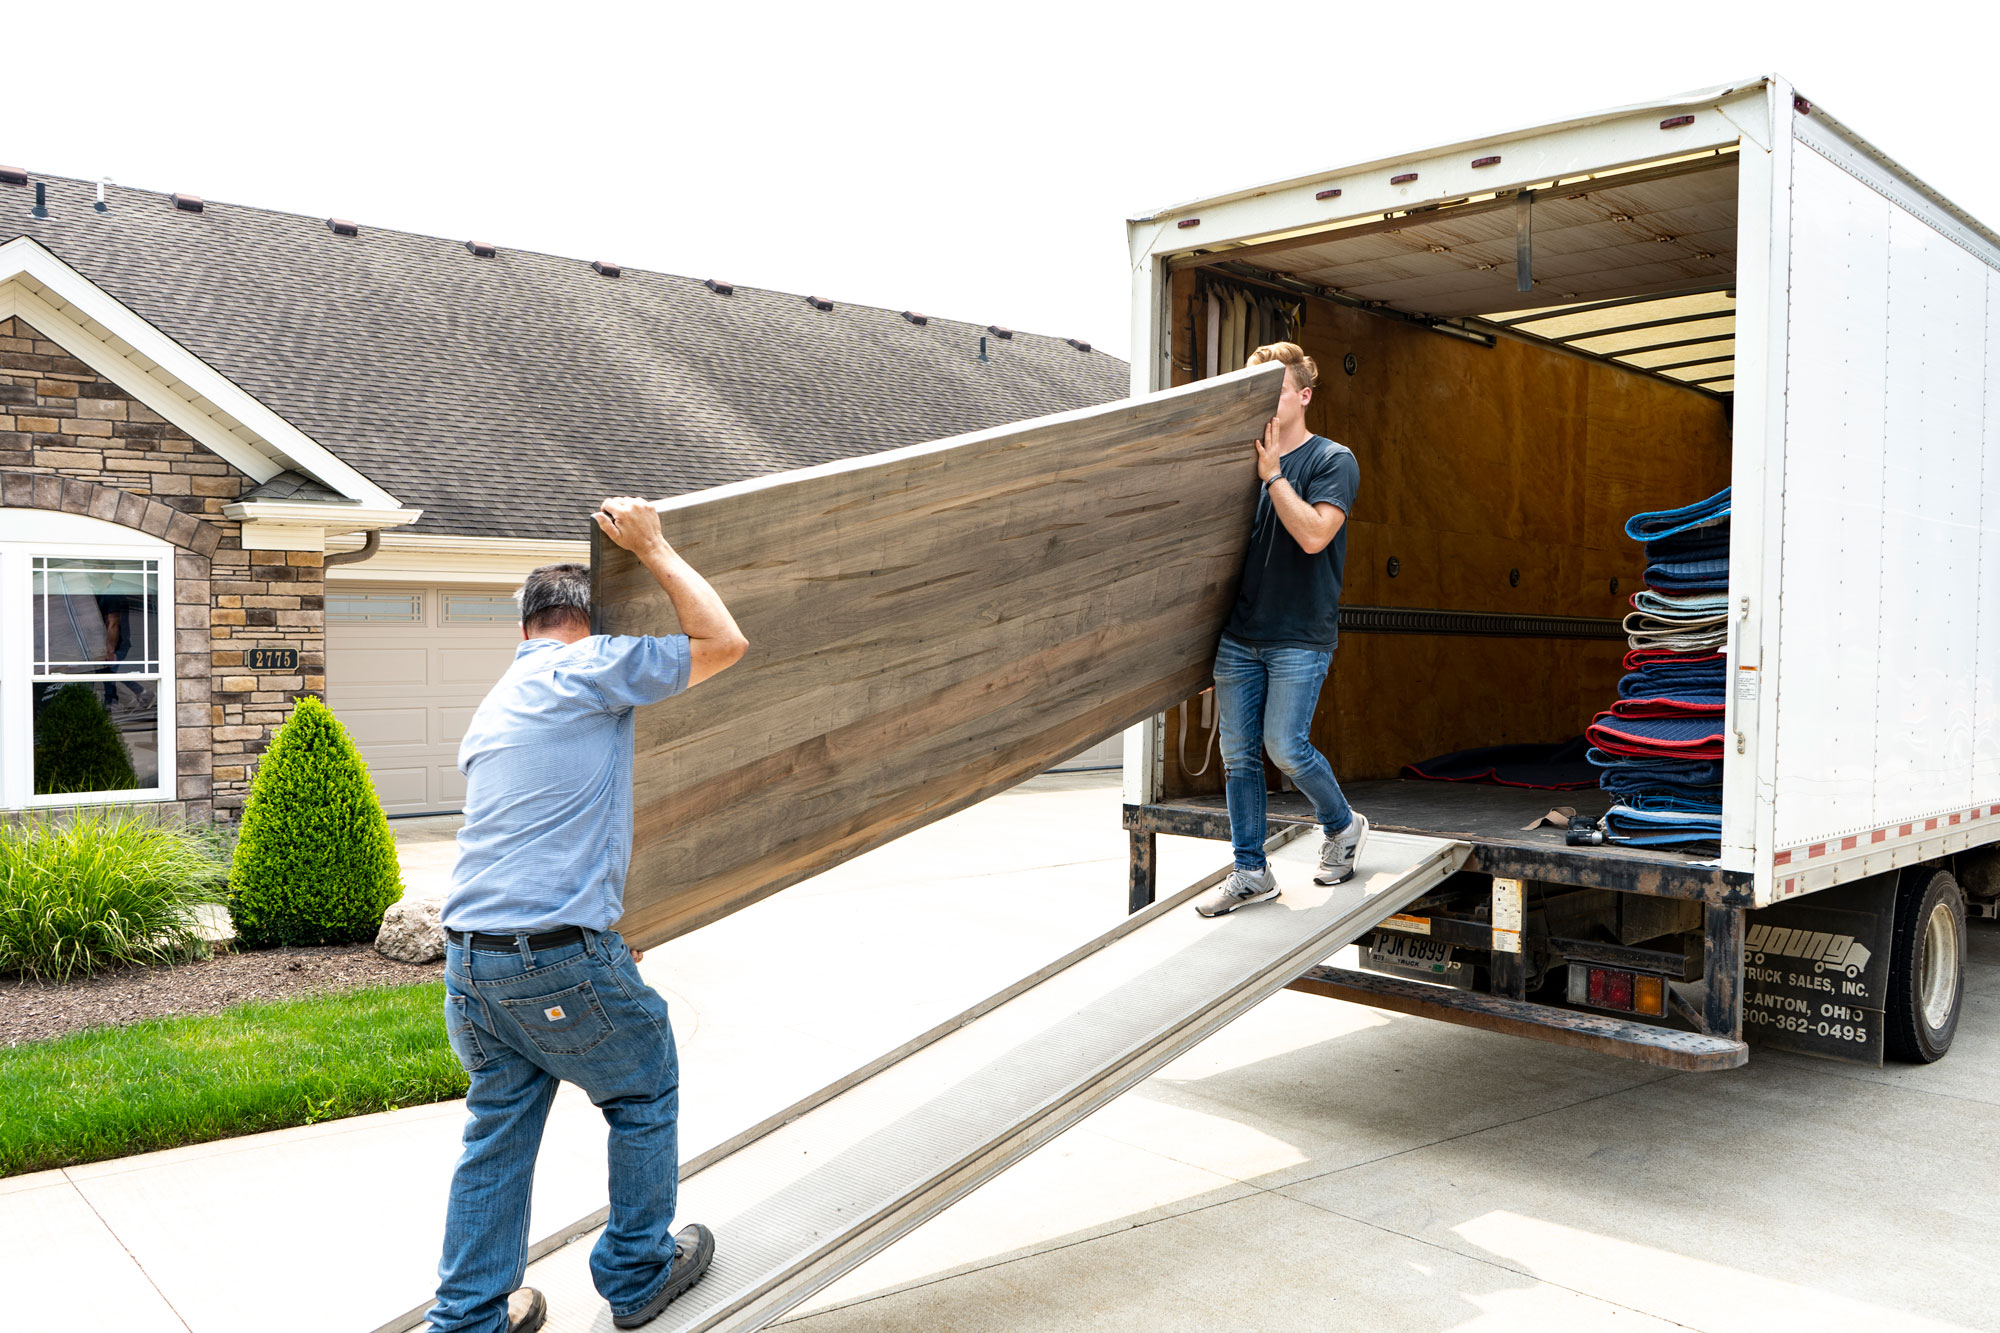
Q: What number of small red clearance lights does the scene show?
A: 6